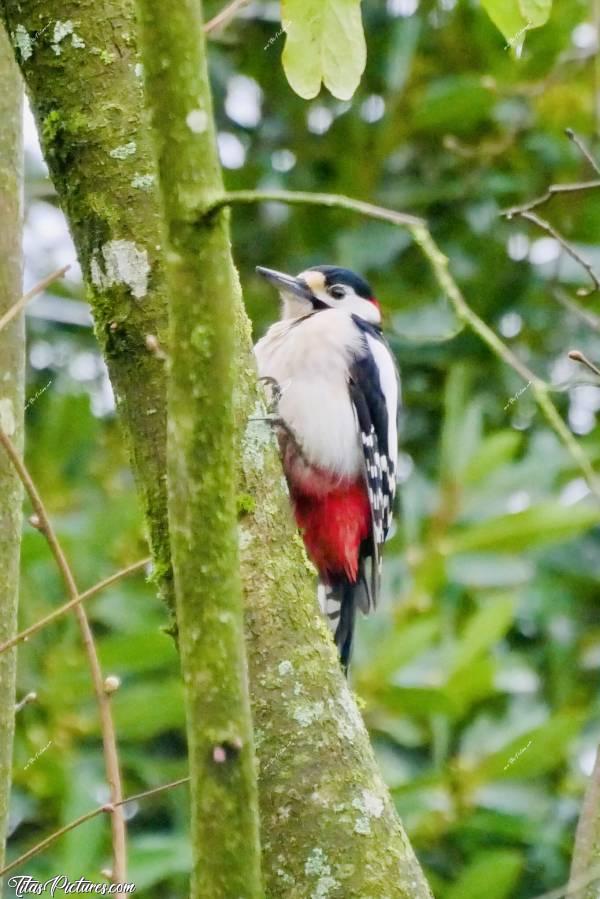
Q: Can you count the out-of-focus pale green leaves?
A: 2